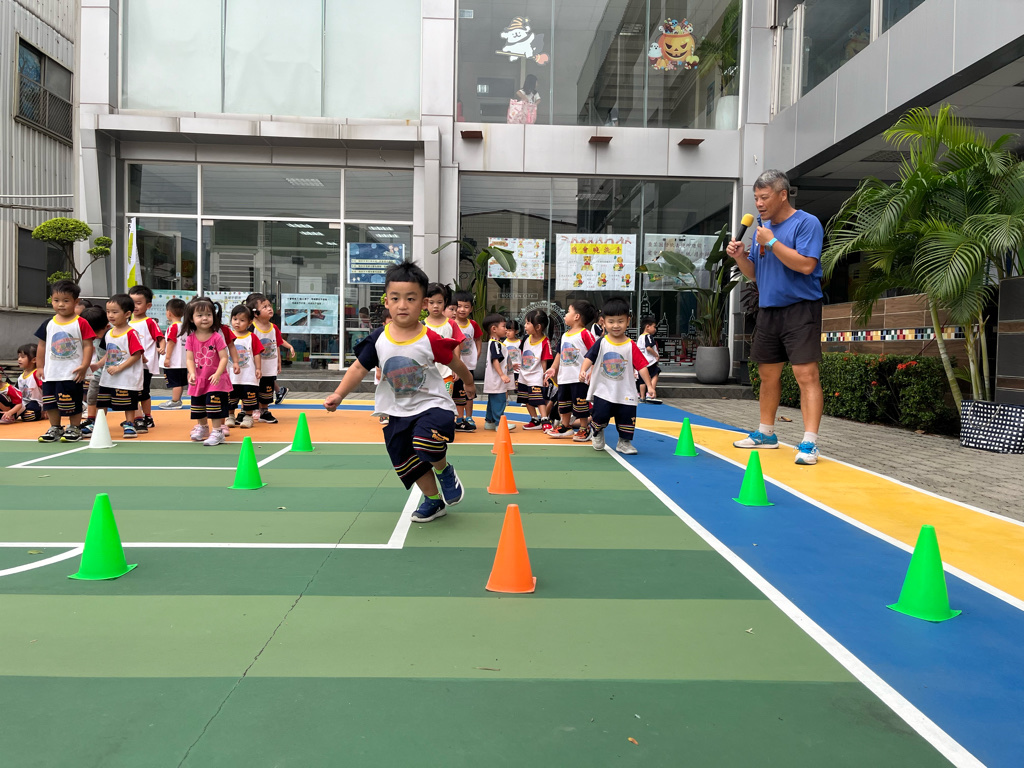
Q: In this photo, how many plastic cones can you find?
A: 10